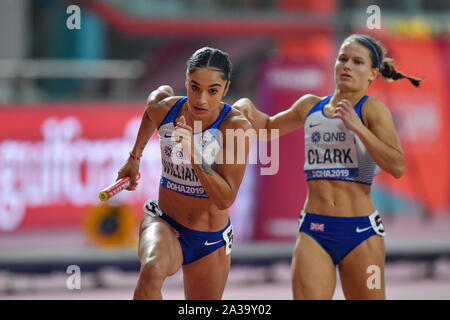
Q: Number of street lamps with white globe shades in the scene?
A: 0